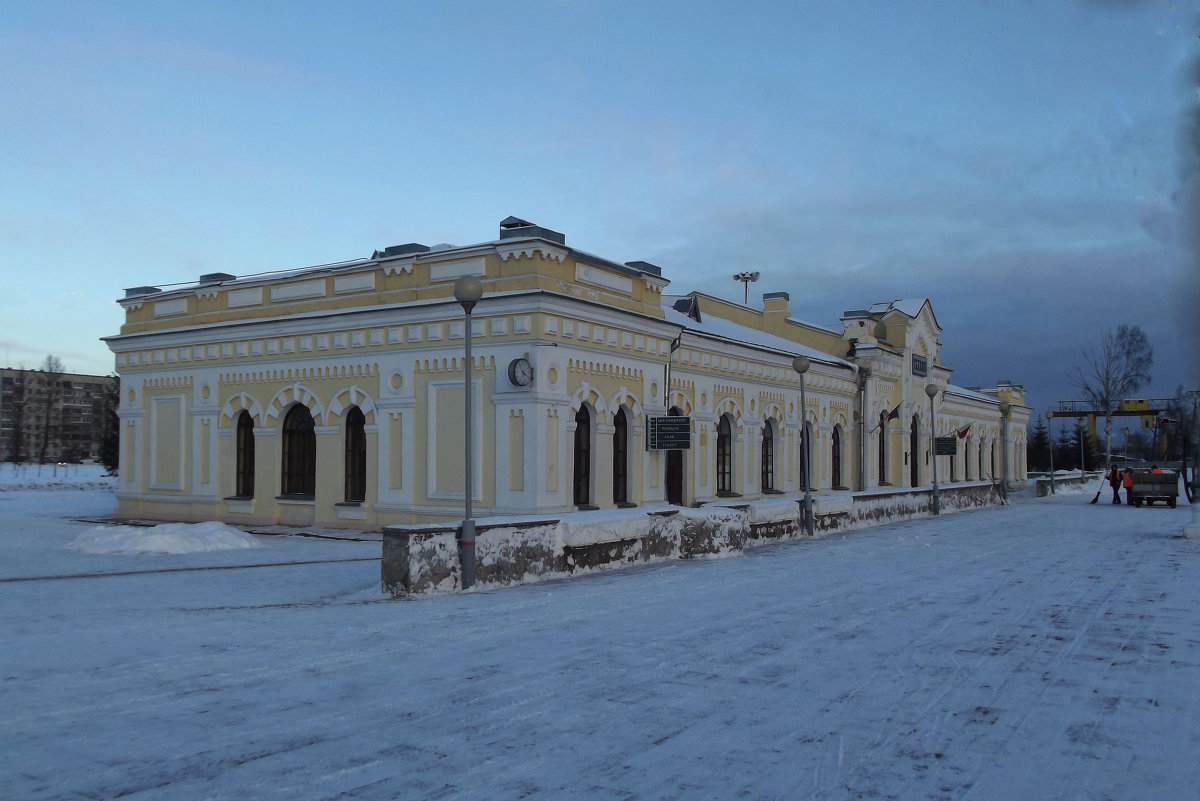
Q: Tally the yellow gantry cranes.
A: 1